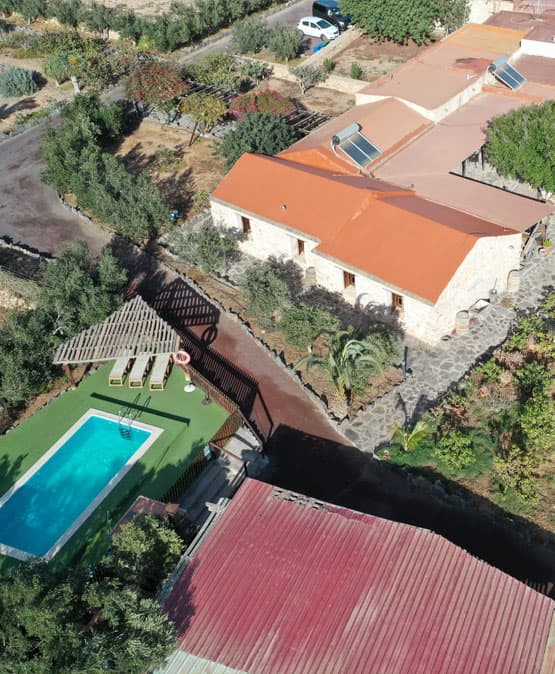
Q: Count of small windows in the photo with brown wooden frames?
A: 4